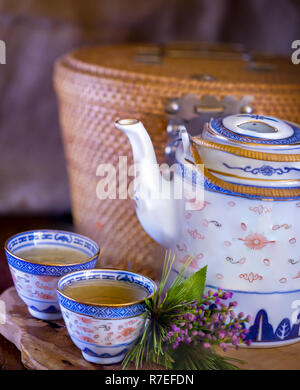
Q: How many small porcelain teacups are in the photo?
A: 2